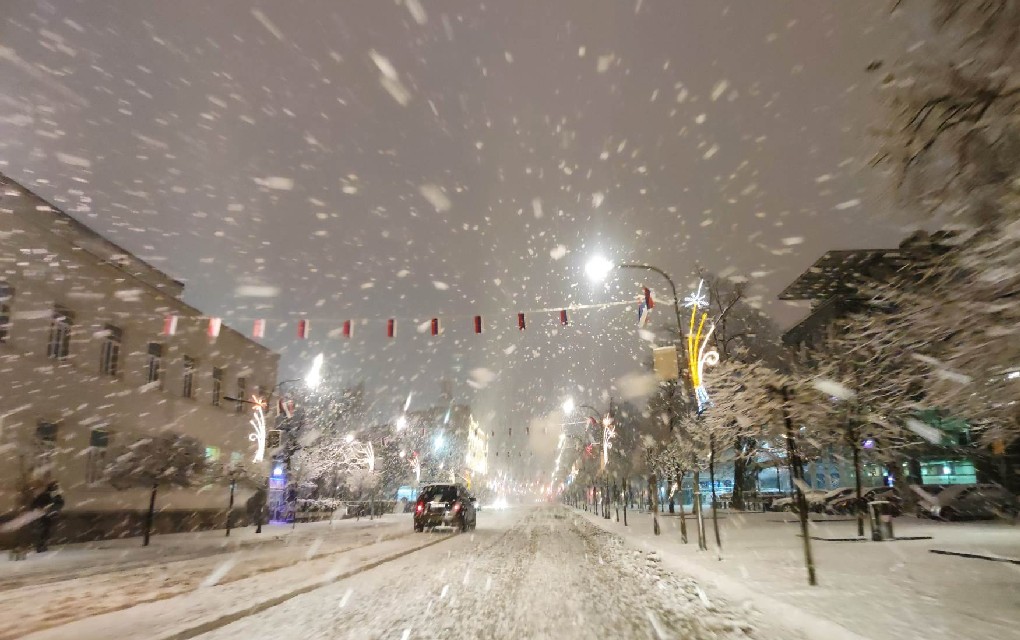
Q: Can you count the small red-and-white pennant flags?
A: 10